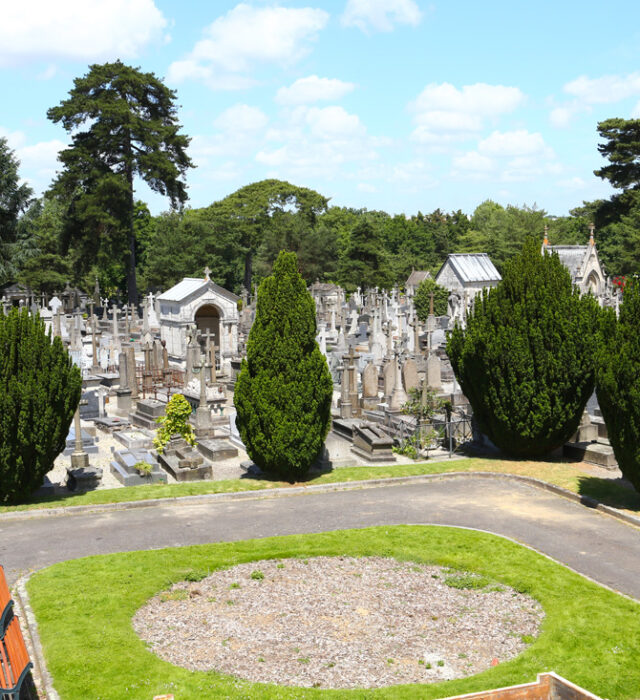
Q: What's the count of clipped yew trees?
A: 4